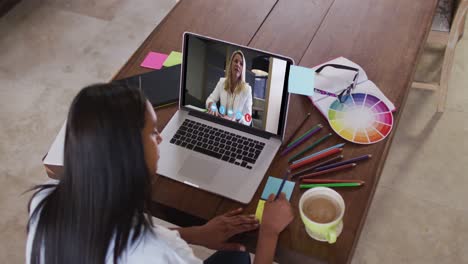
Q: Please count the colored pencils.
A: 12